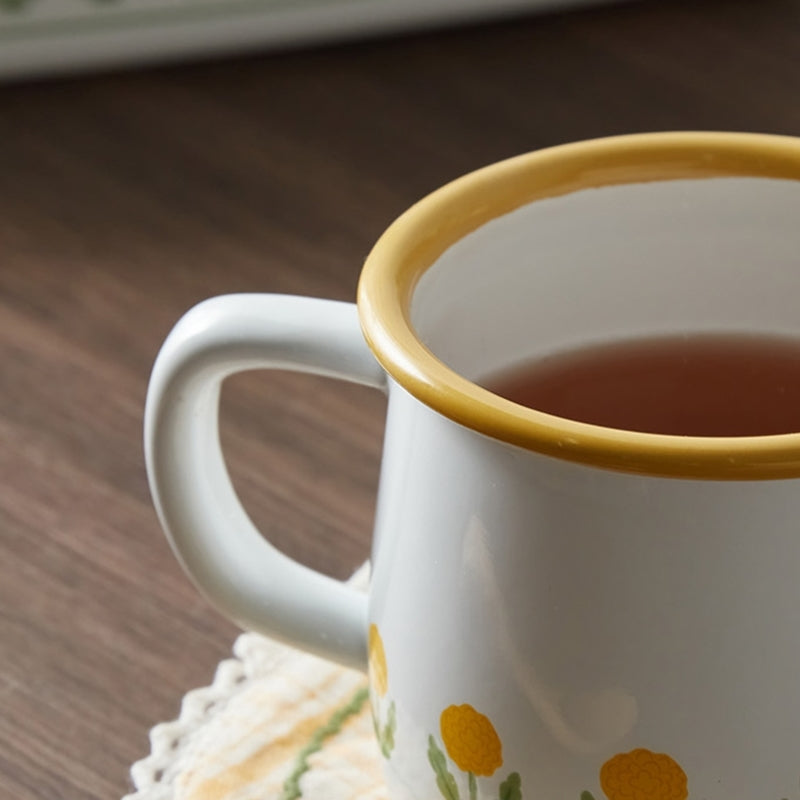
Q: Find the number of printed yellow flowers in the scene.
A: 3